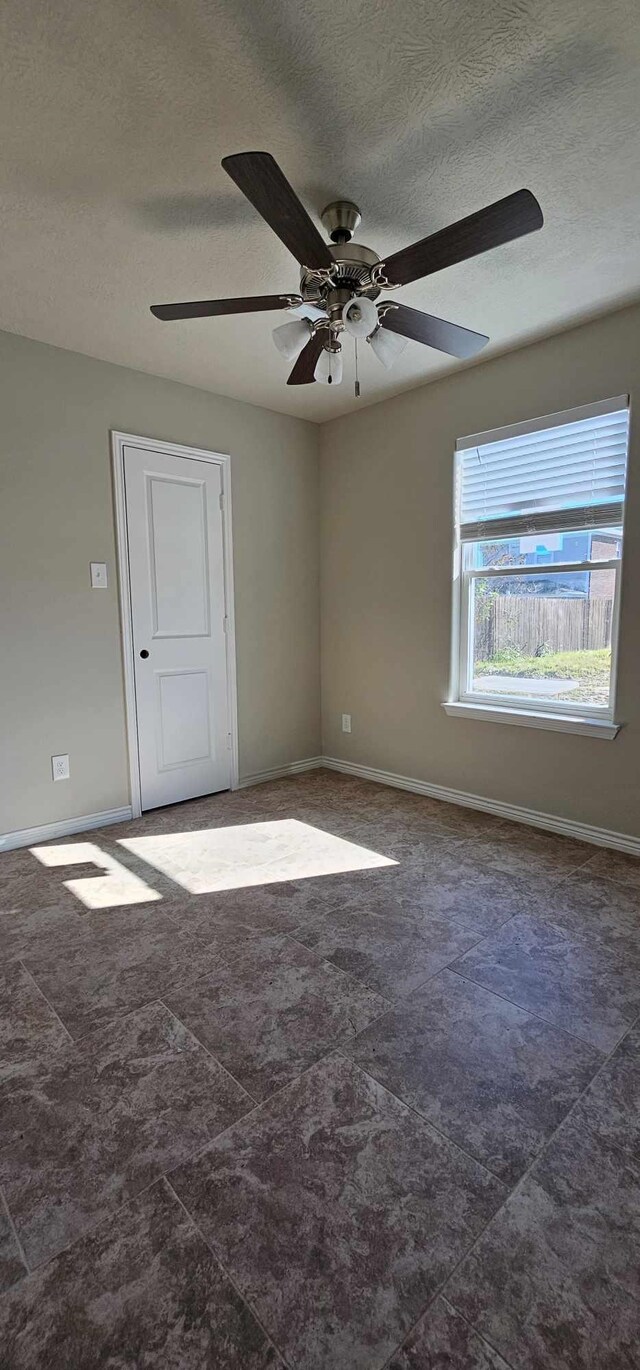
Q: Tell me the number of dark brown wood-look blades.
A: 5